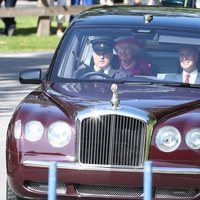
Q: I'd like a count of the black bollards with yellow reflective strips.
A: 0